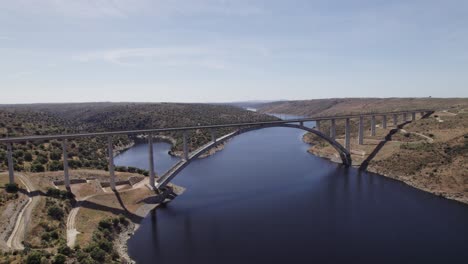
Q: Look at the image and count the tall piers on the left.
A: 4